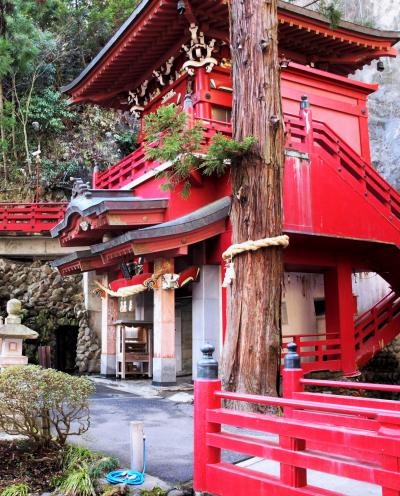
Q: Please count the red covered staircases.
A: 2